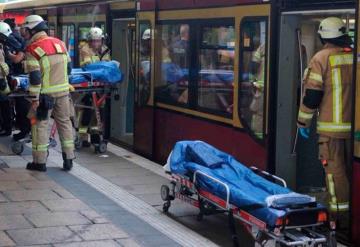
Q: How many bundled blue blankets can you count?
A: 2